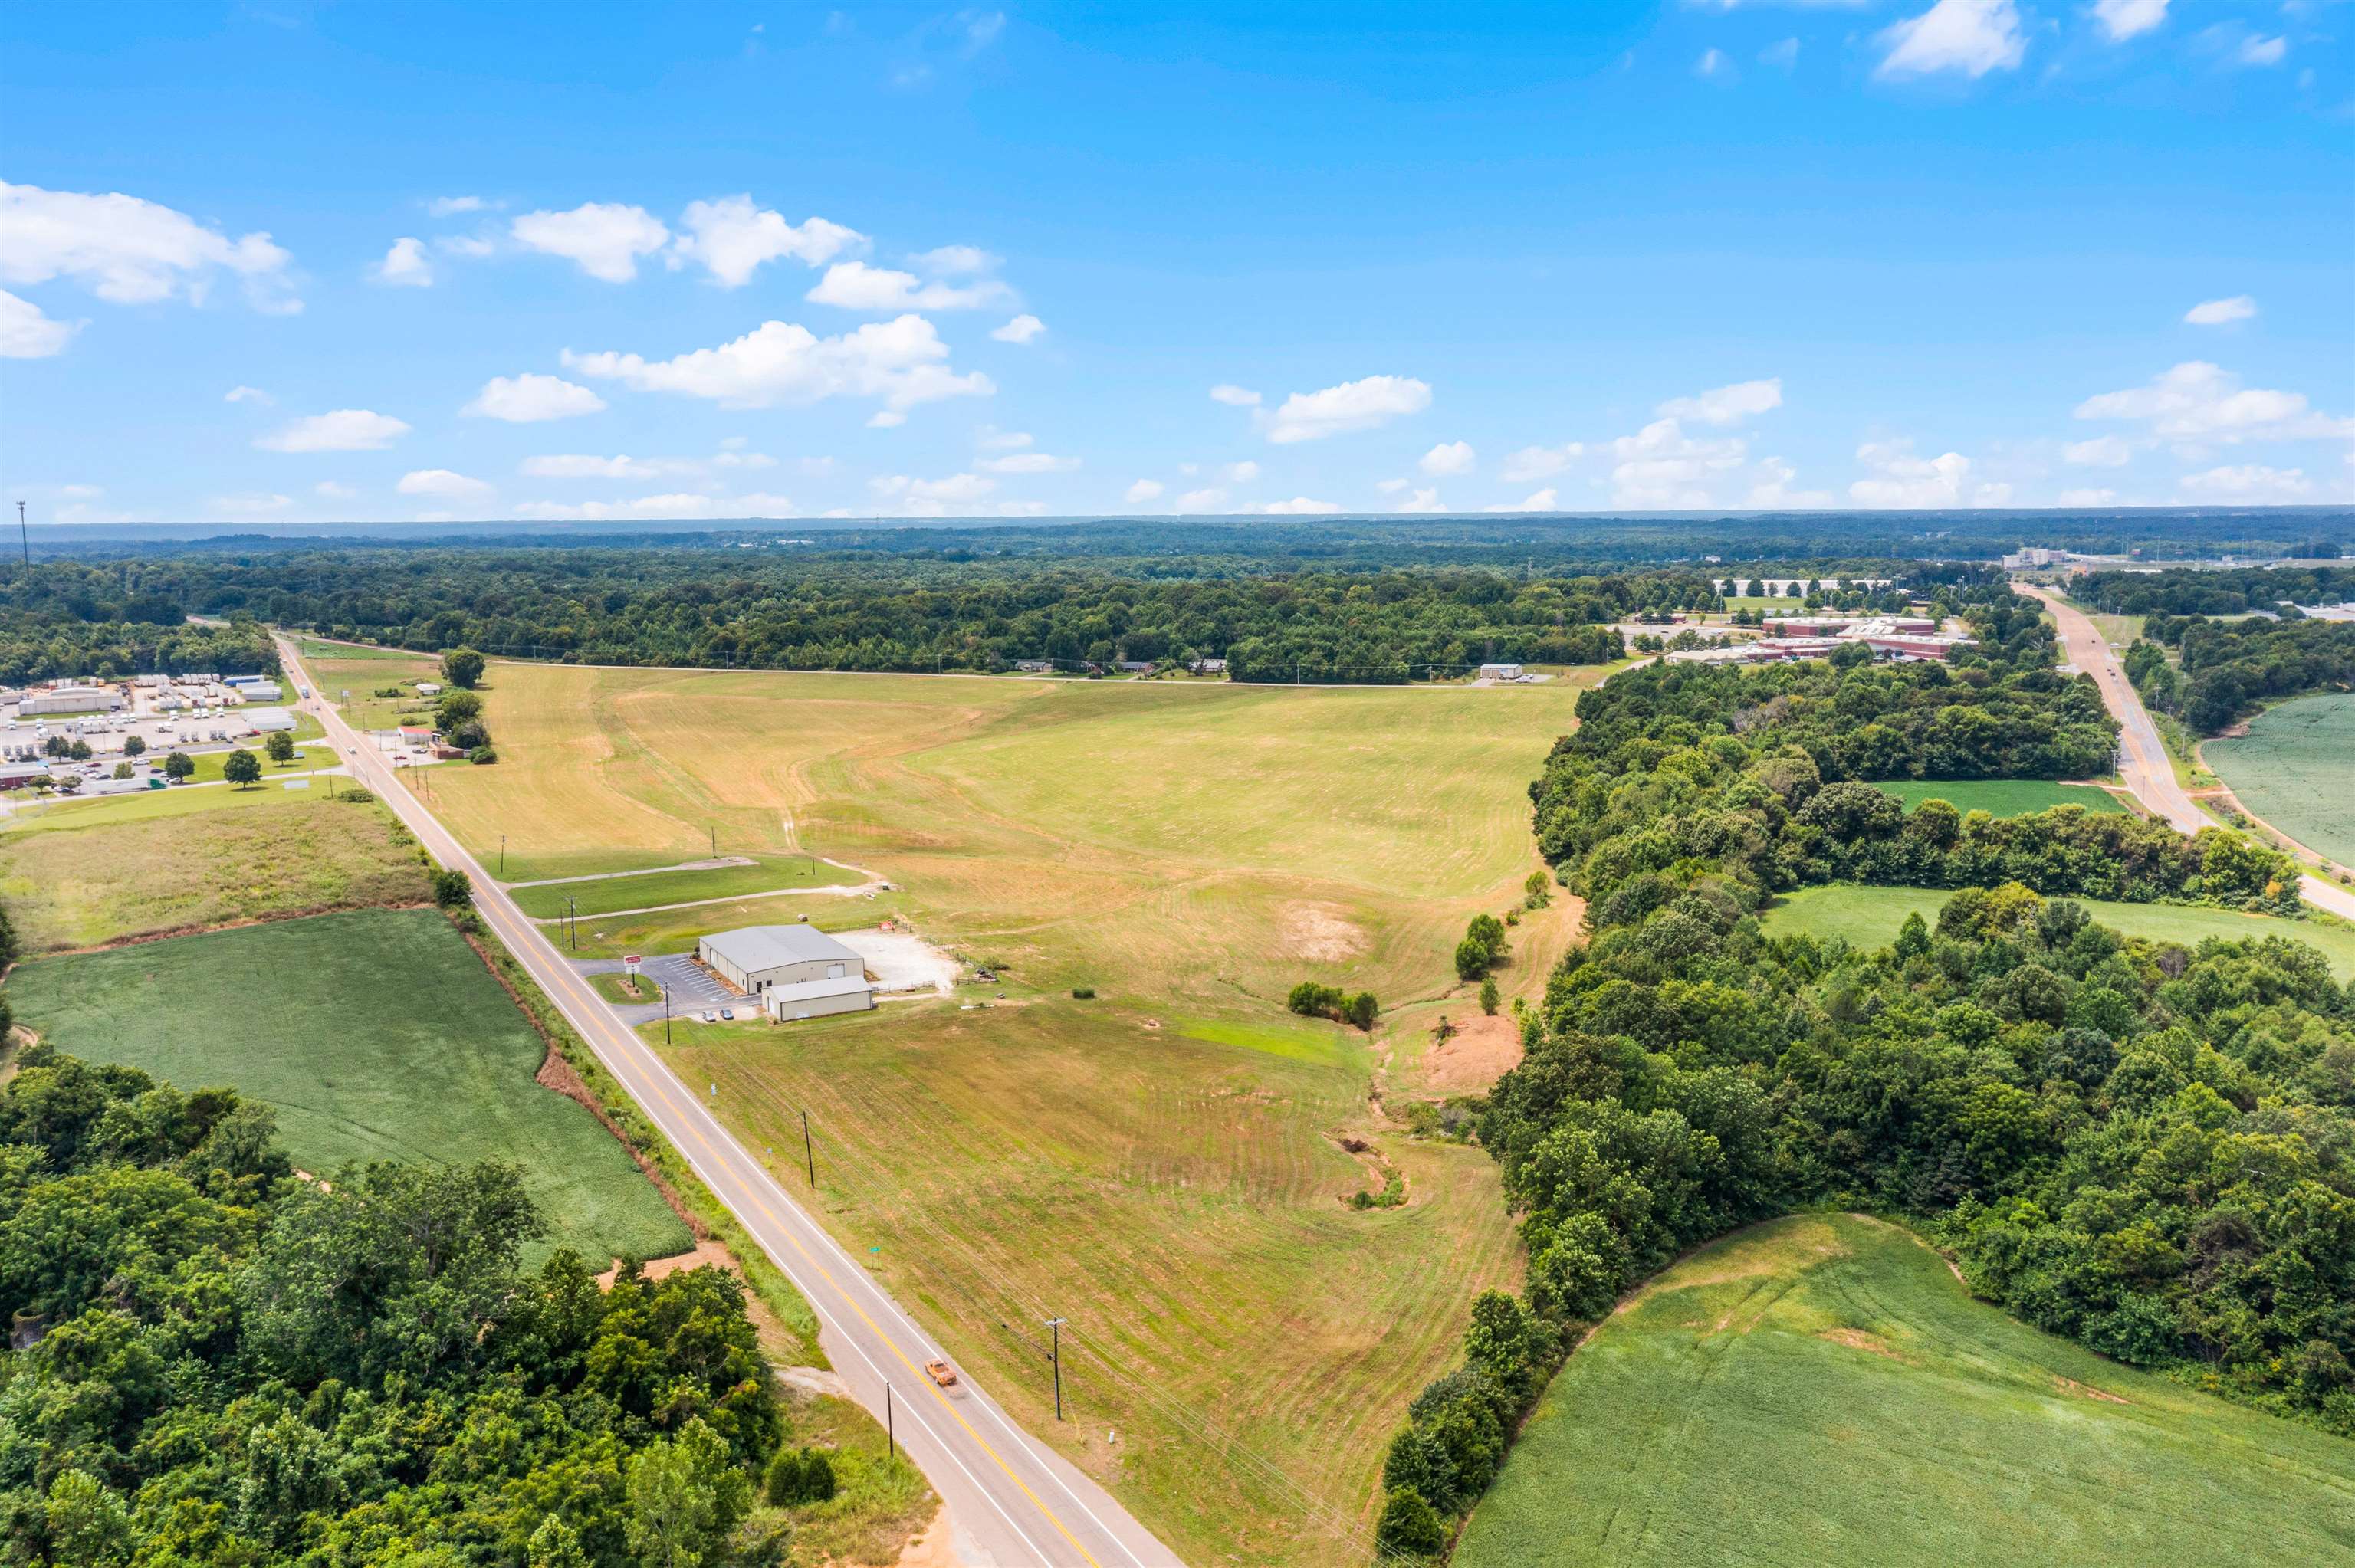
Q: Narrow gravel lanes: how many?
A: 2